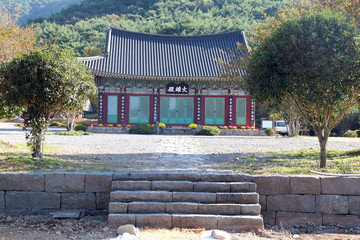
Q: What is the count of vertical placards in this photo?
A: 6